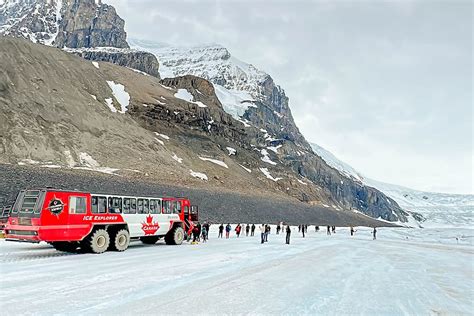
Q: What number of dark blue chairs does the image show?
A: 0